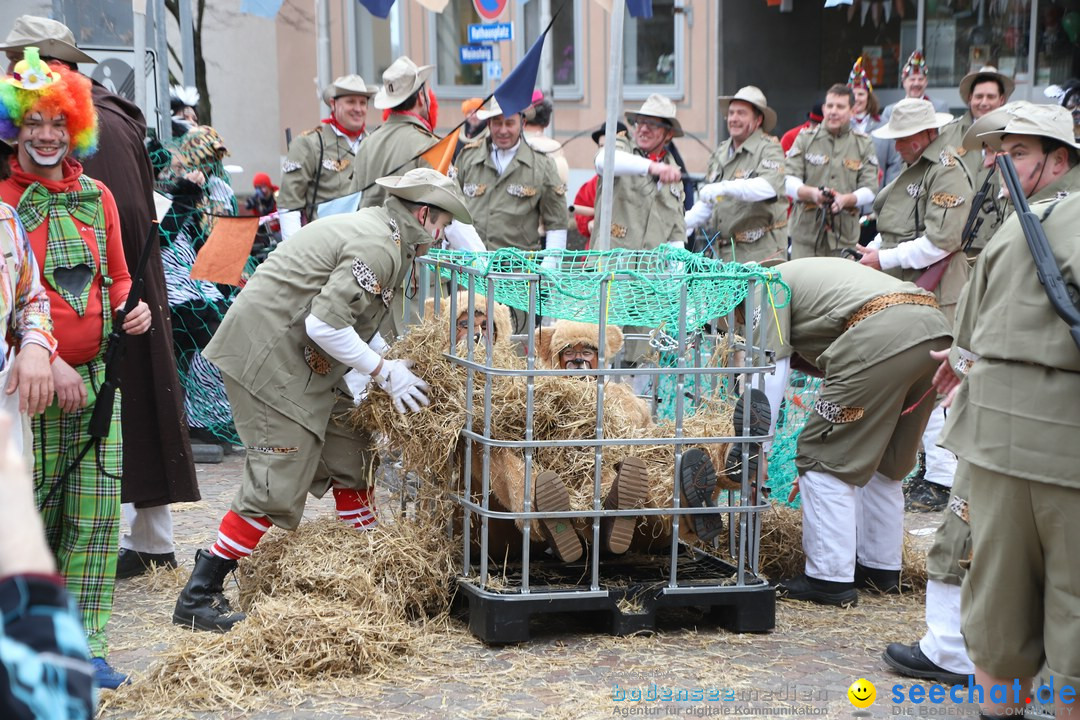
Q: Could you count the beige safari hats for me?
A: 11